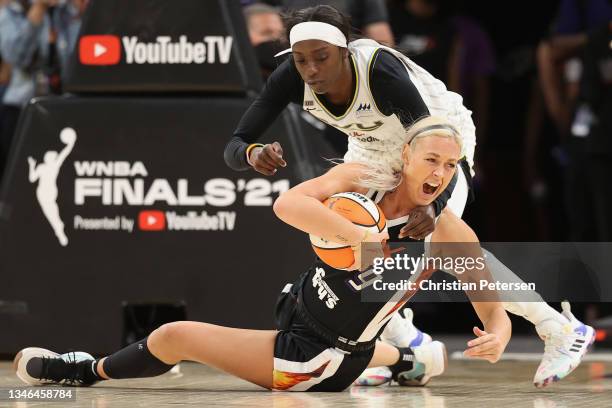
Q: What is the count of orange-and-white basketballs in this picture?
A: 1